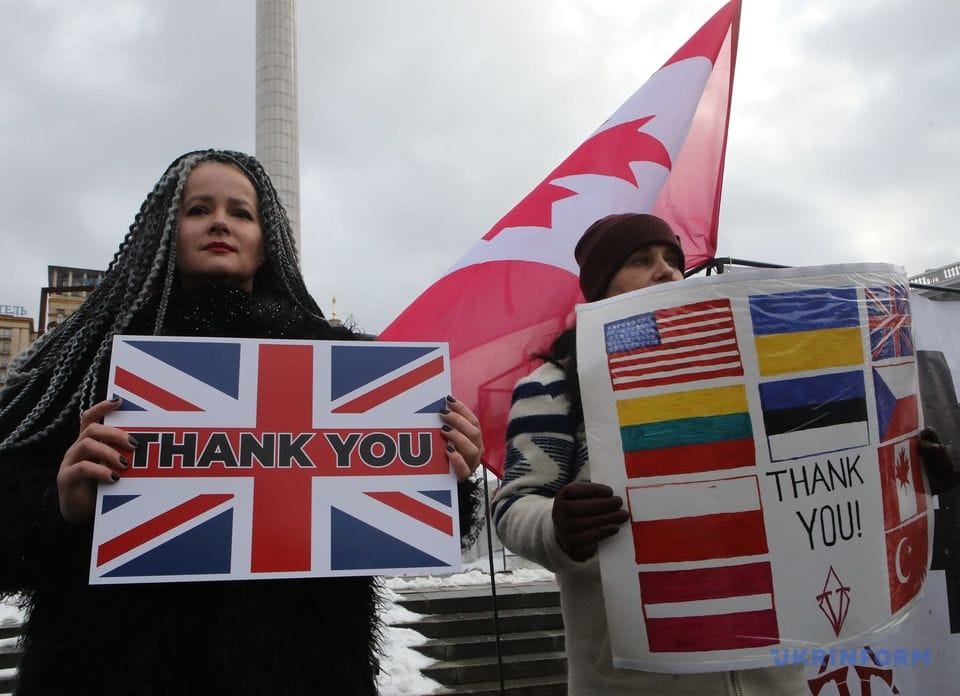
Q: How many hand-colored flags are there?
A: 10